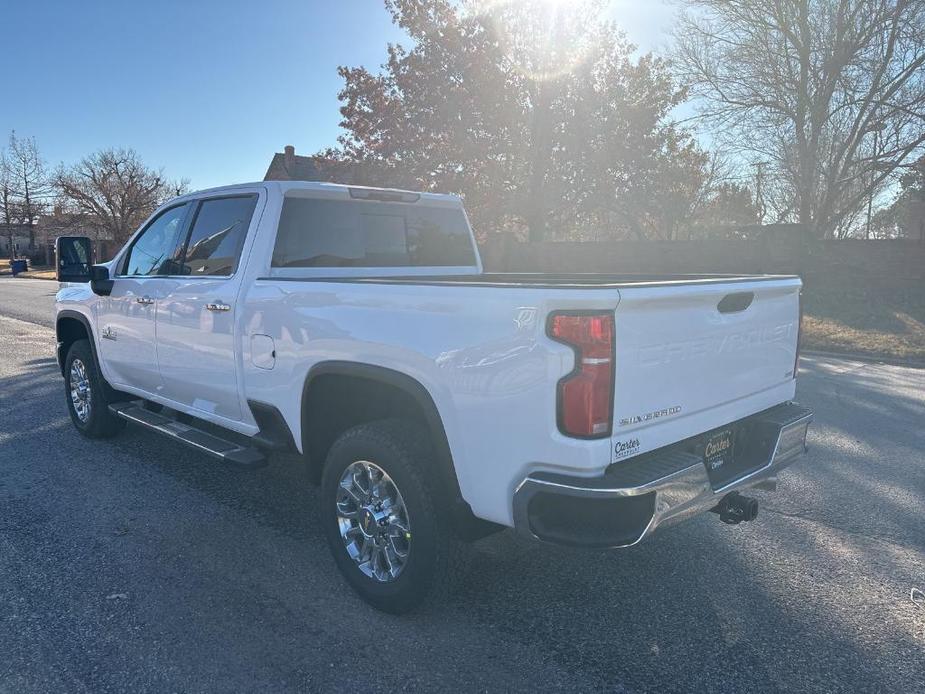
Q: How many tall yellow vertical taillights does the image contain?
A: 0